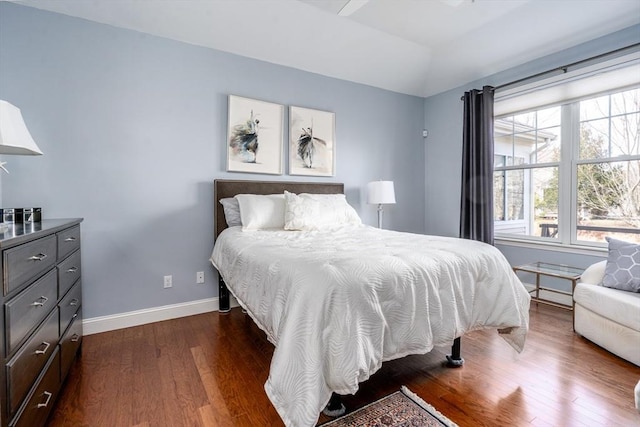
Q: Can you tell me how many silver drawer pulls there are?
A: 8